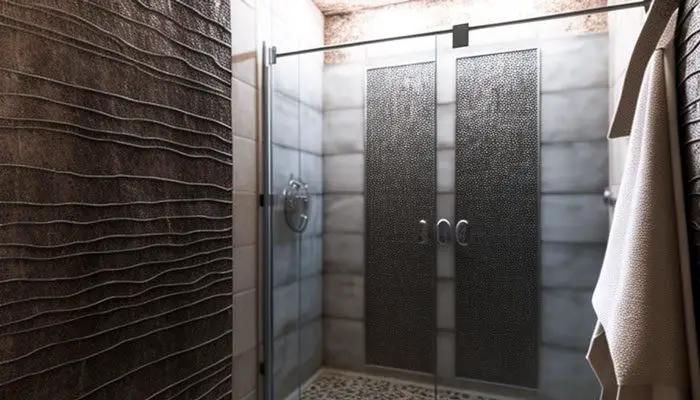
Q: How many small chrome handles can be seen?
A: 3